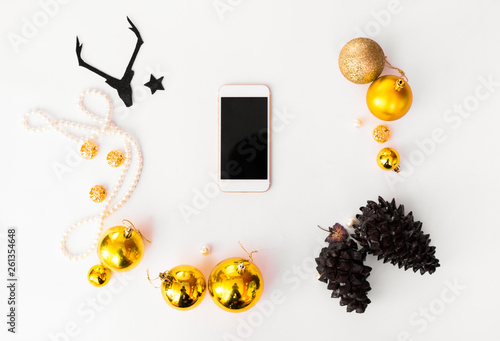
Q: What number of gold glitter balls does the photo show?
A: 5